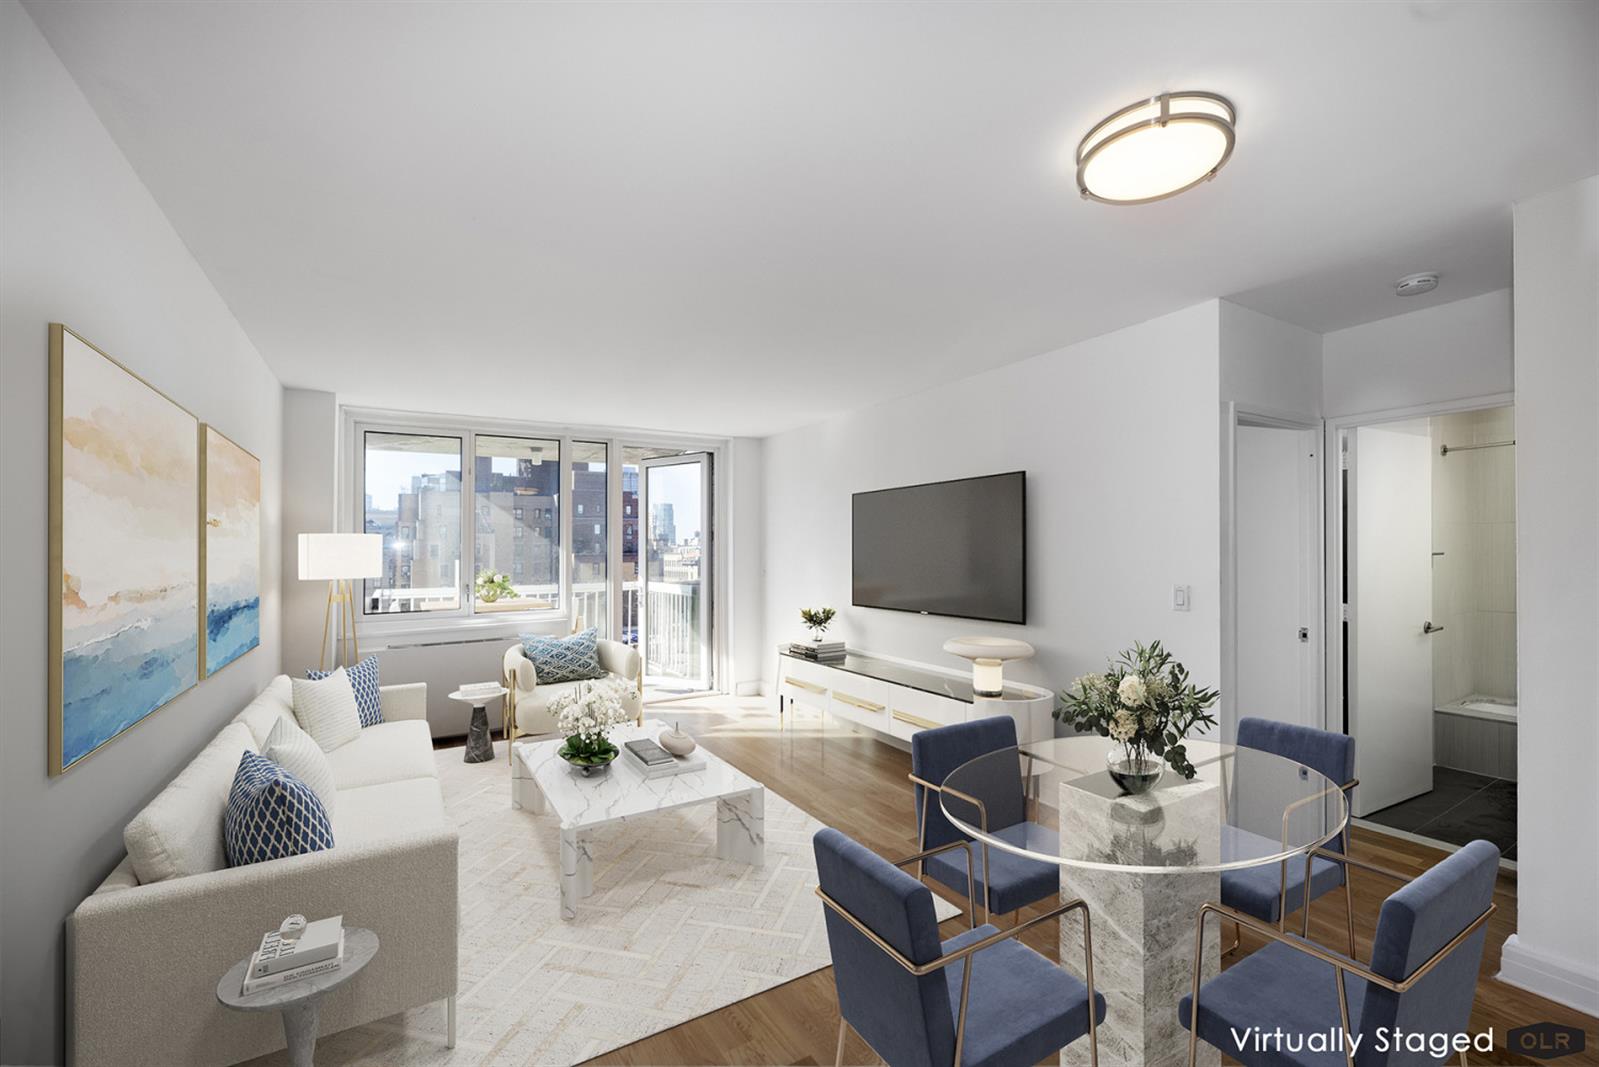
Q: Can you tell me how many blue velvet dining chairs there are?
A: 4